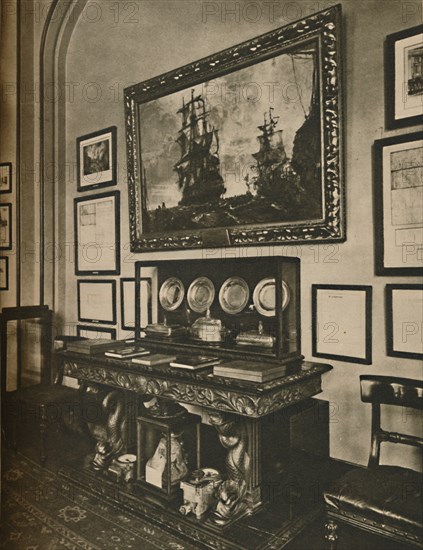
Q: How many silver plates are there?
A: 4